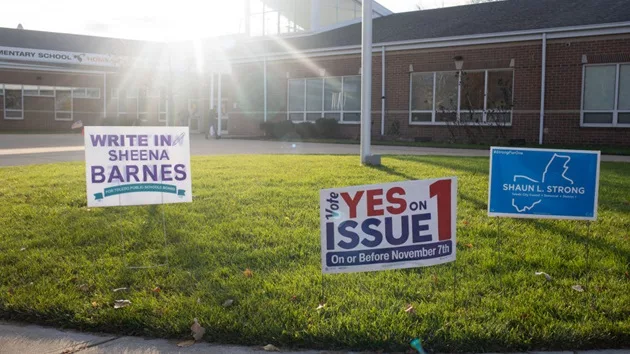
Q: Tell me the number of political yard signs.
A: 3